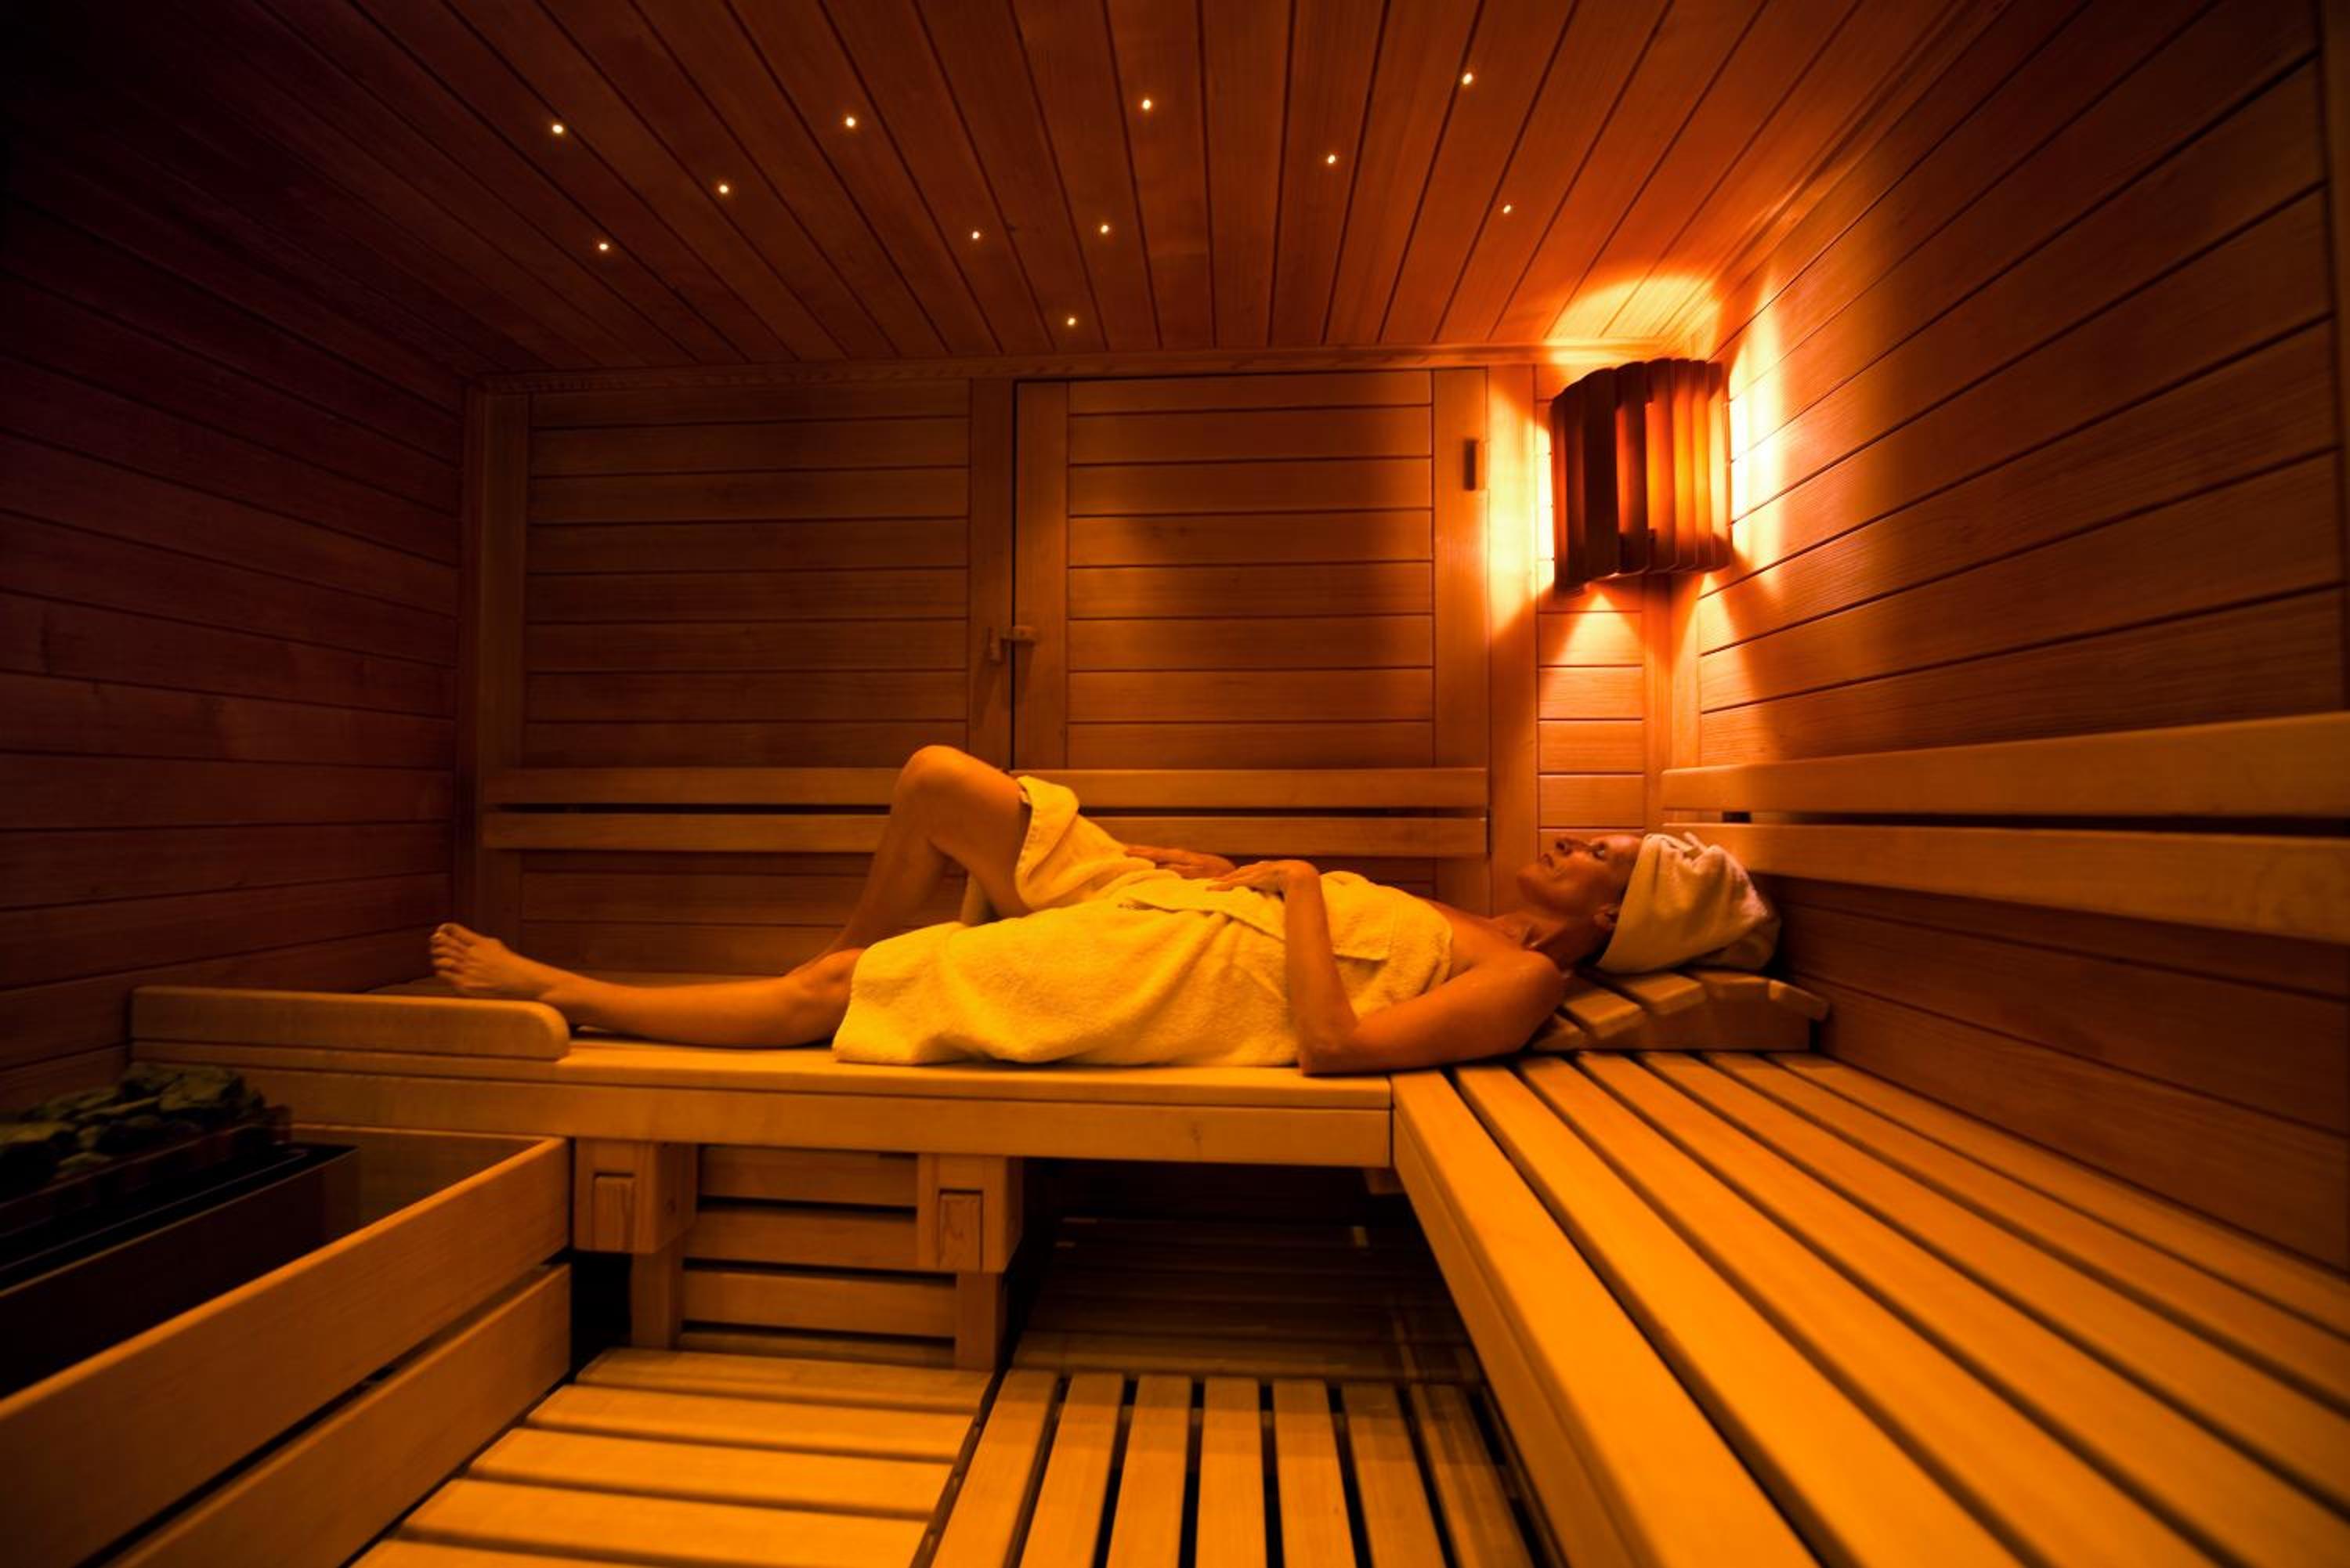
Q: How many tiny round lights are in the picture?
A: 11